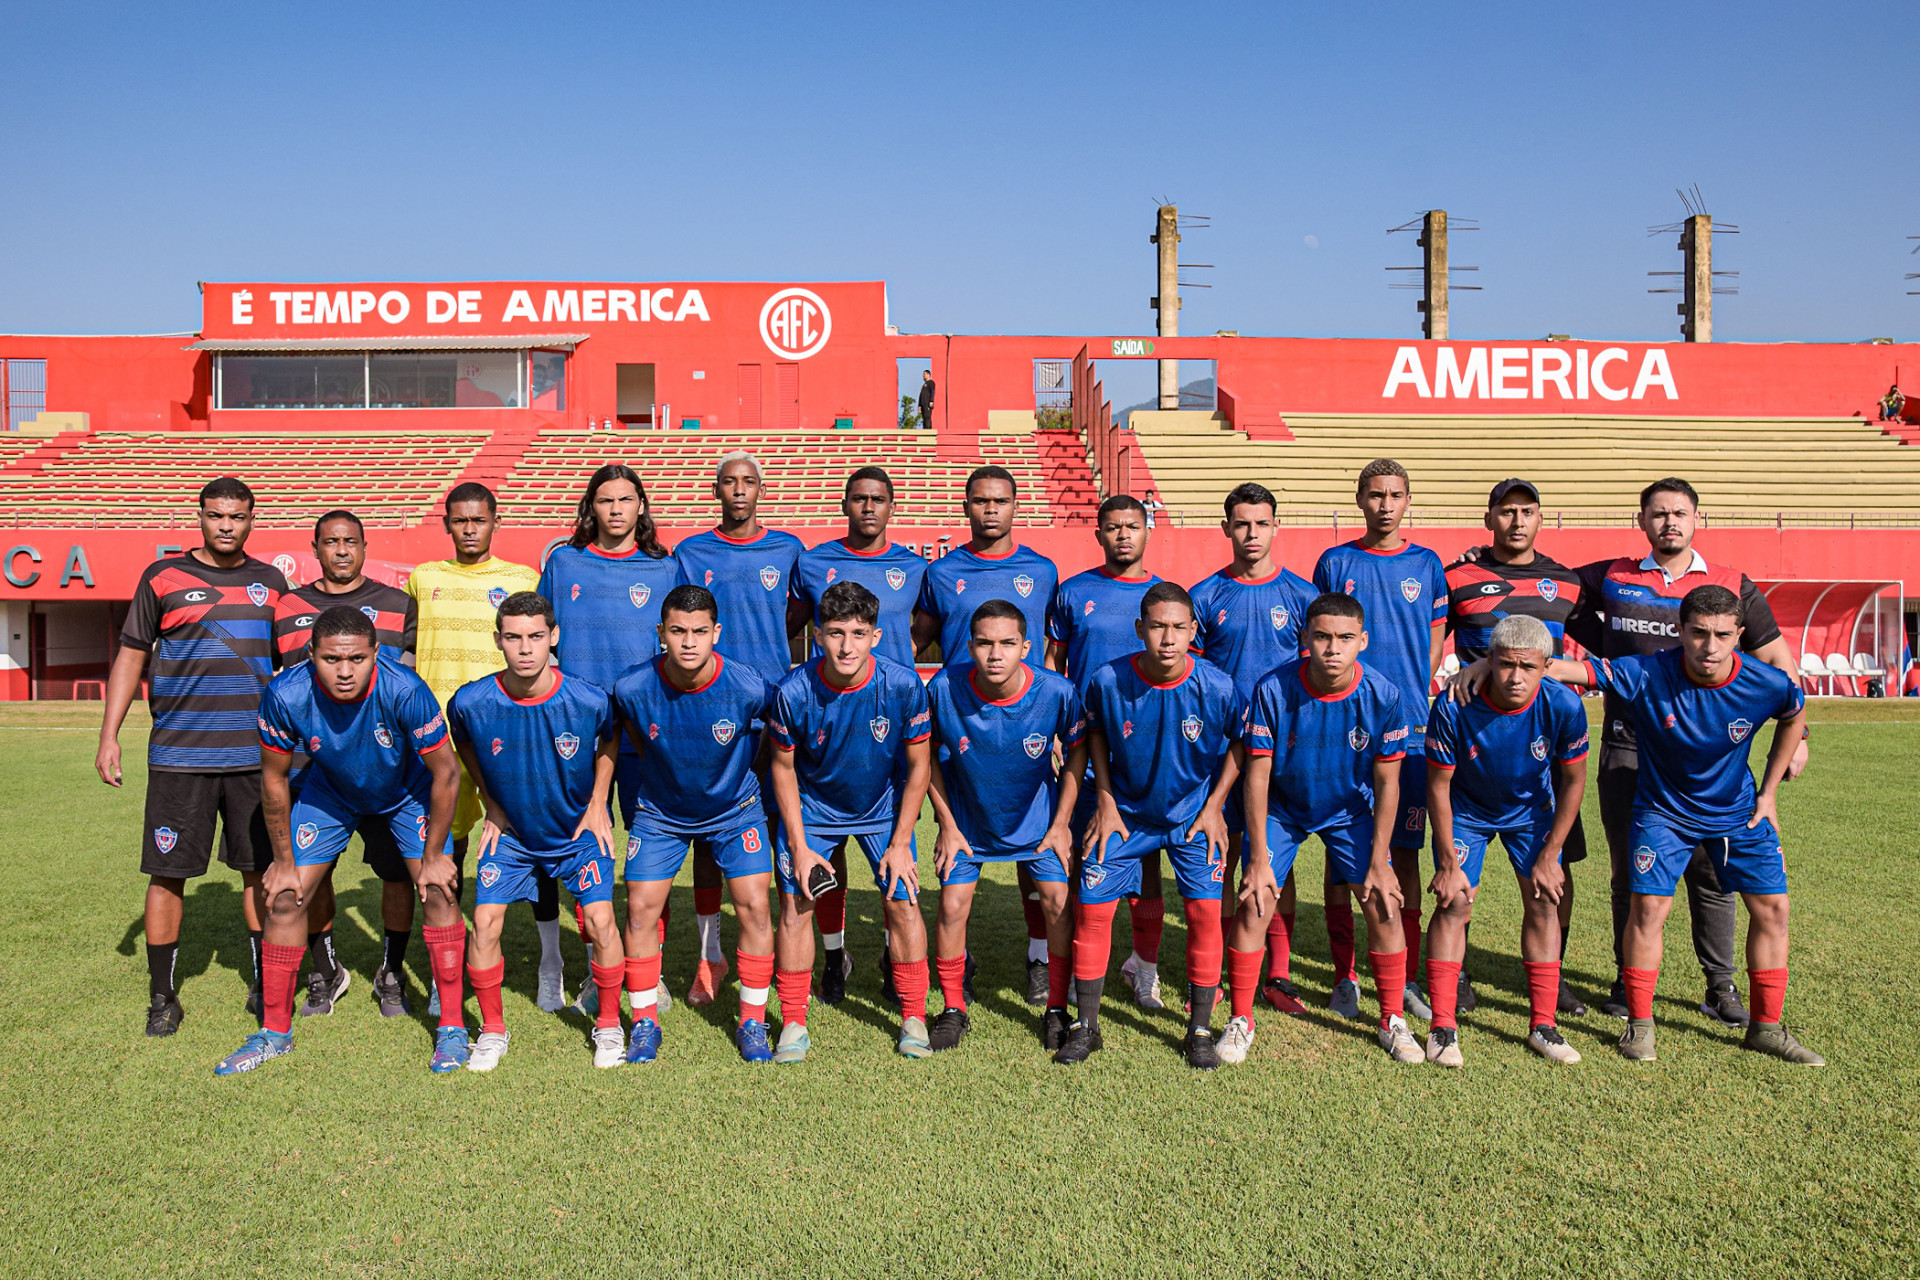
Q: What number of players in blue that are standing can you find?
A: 7